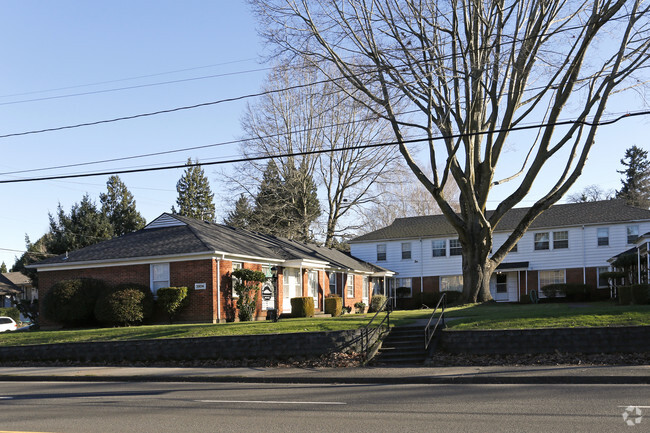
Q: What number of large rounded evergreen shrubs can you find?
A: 2